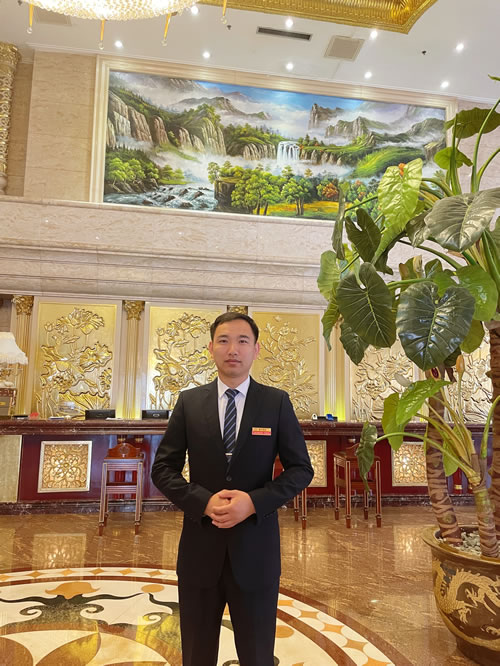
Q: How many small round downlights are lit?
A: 9